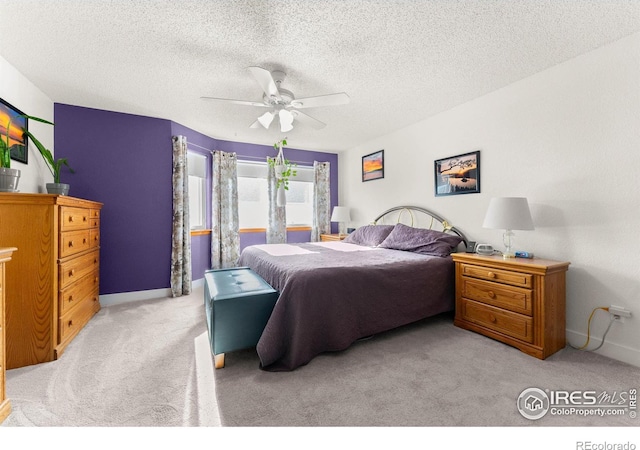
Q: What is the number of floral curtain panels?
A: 4